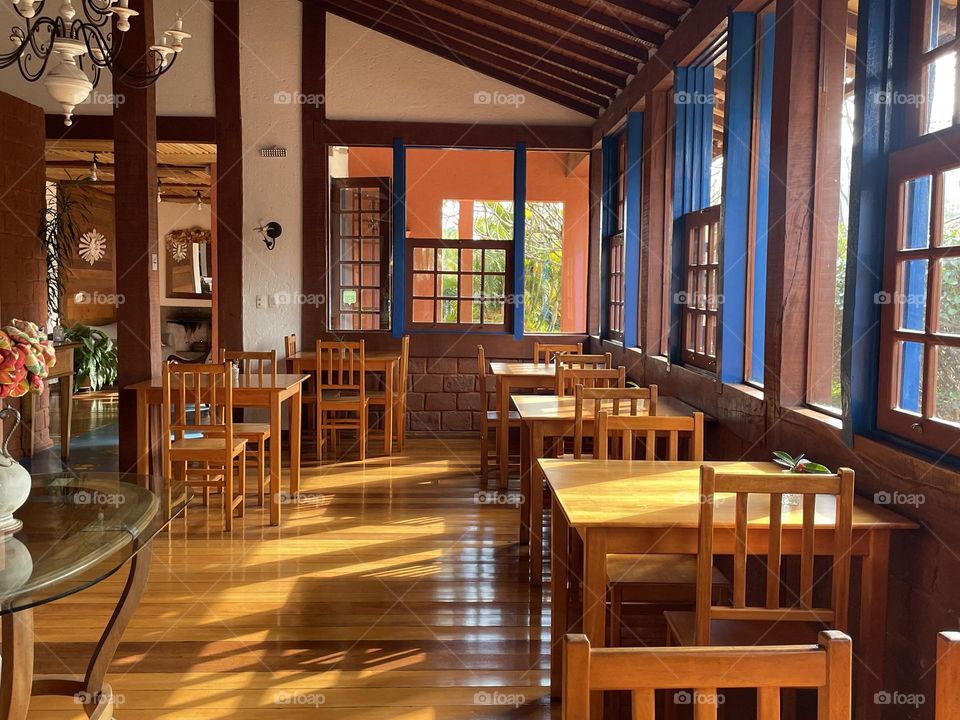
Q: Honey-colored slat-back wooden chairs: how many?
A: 14